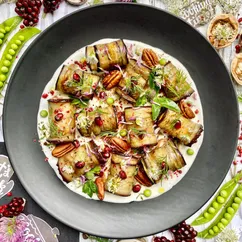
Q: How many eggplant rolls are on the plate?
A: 11